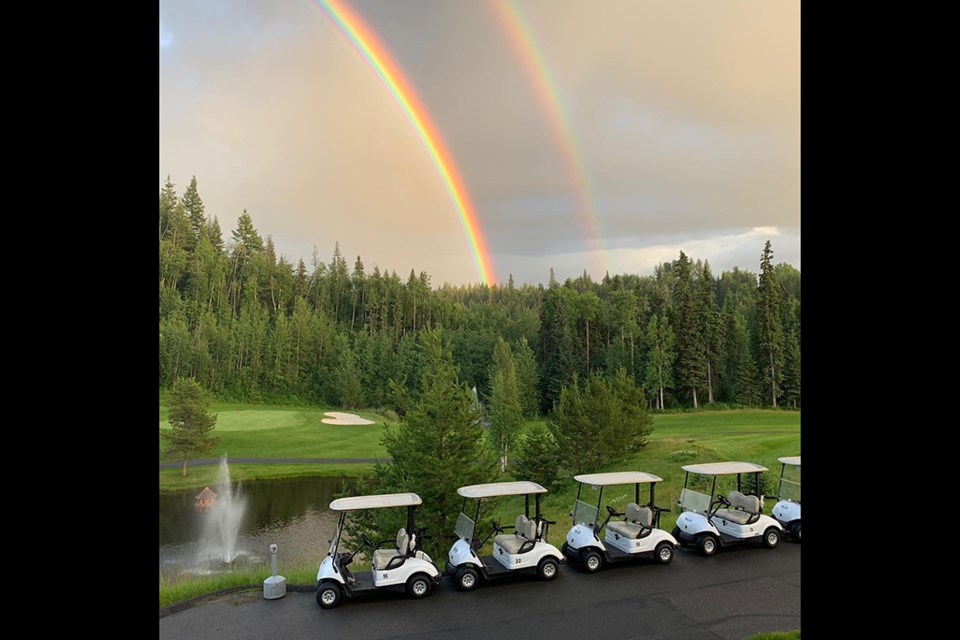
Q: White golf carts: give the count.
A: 5